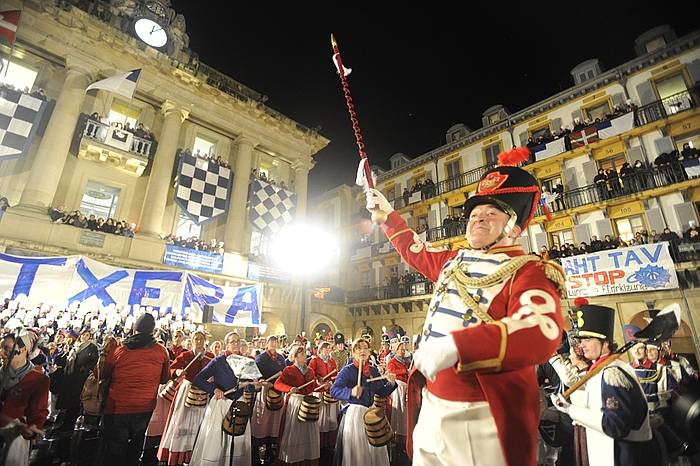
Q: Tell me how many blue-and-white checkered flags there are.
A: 3